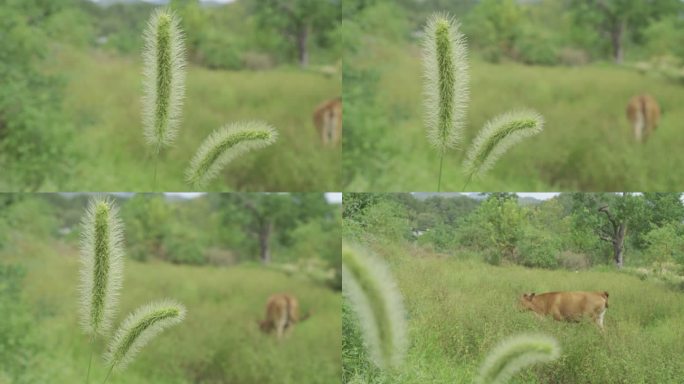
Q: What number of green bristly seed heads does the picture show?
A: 8